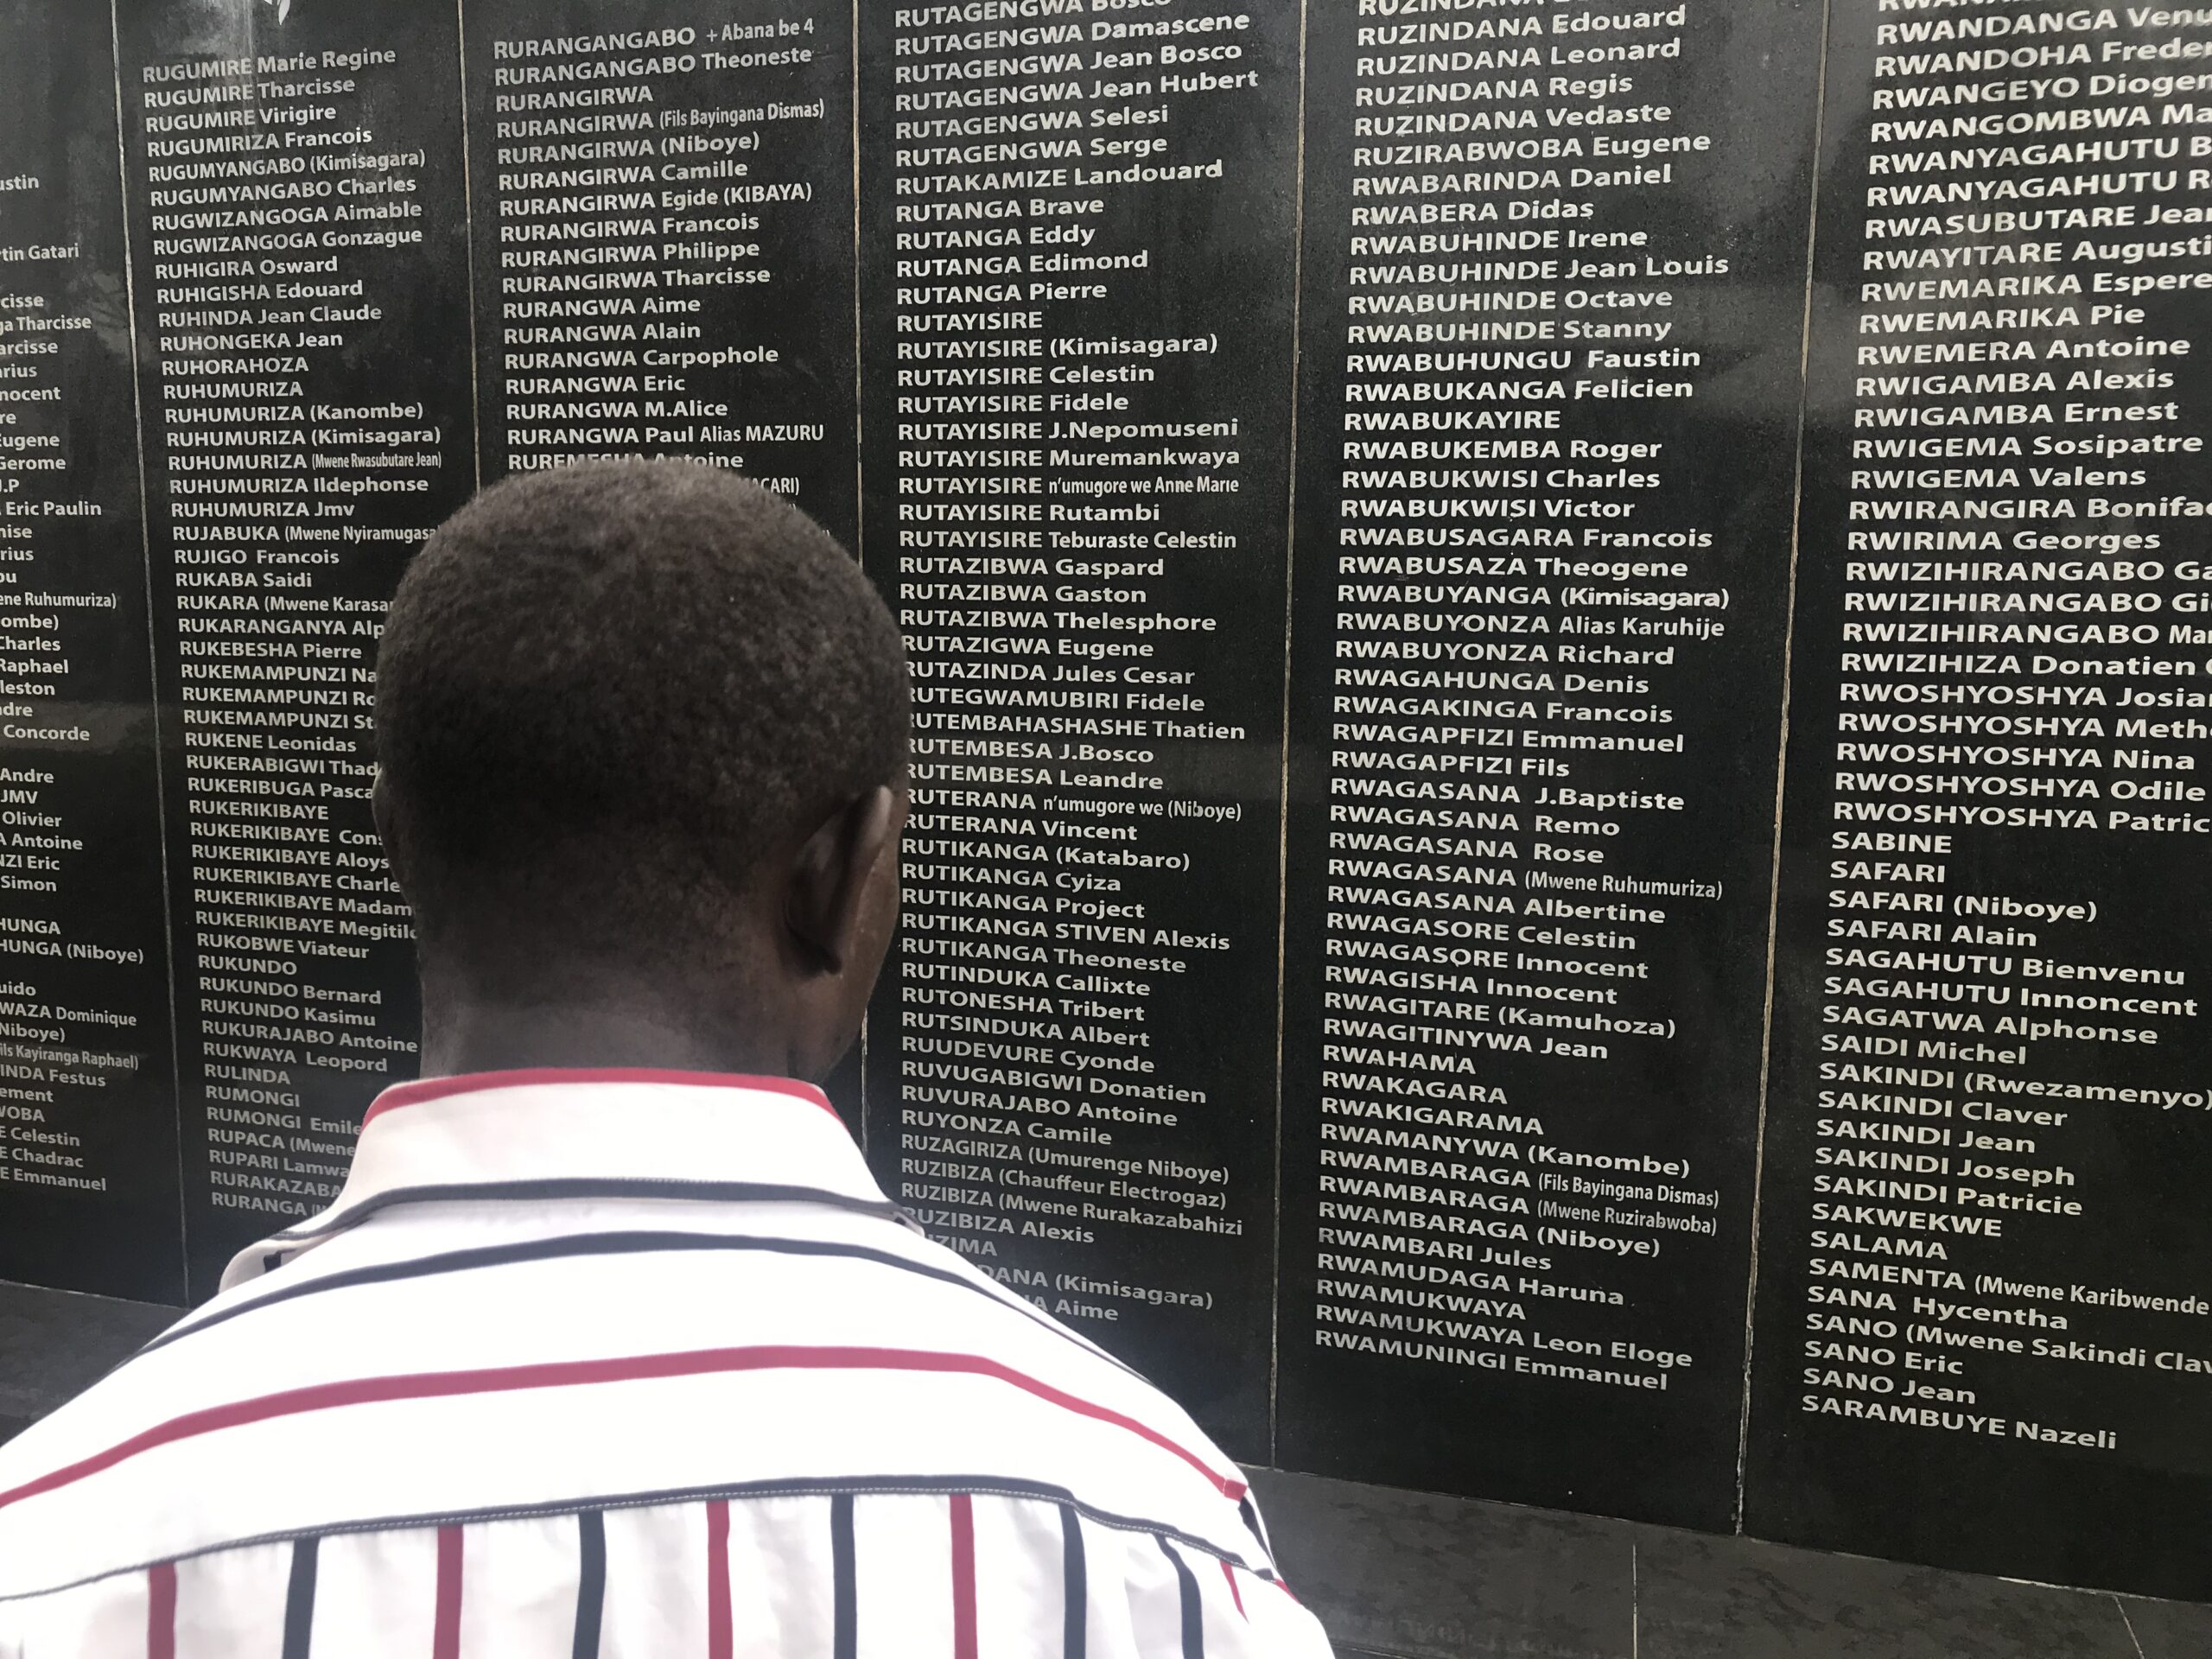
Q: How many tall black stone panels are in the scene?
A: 6